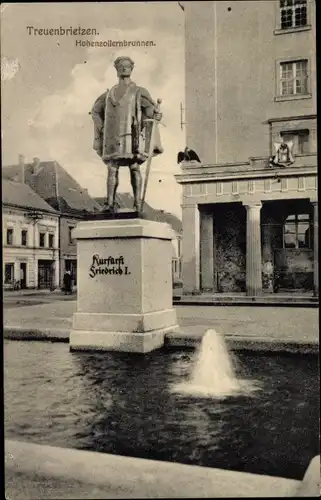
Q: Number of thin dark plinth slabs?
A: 1